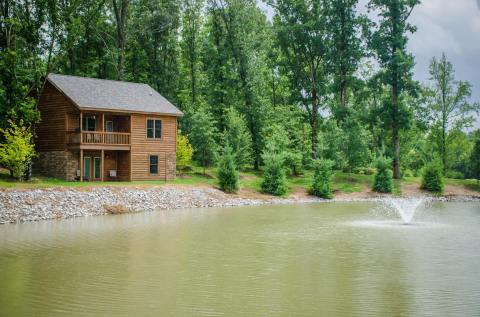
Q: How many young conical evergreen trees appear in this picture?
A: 5